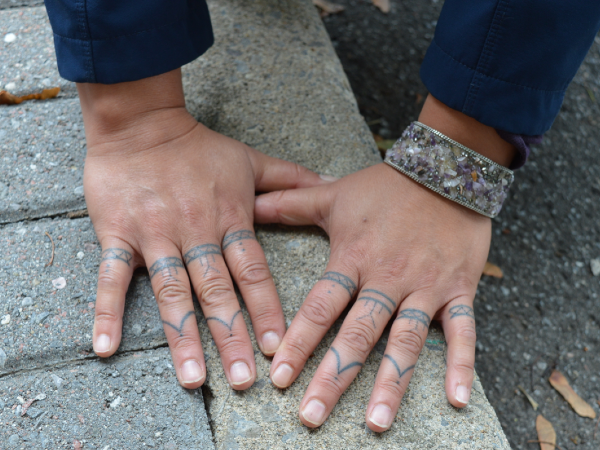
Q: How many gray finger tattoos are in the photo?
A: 12